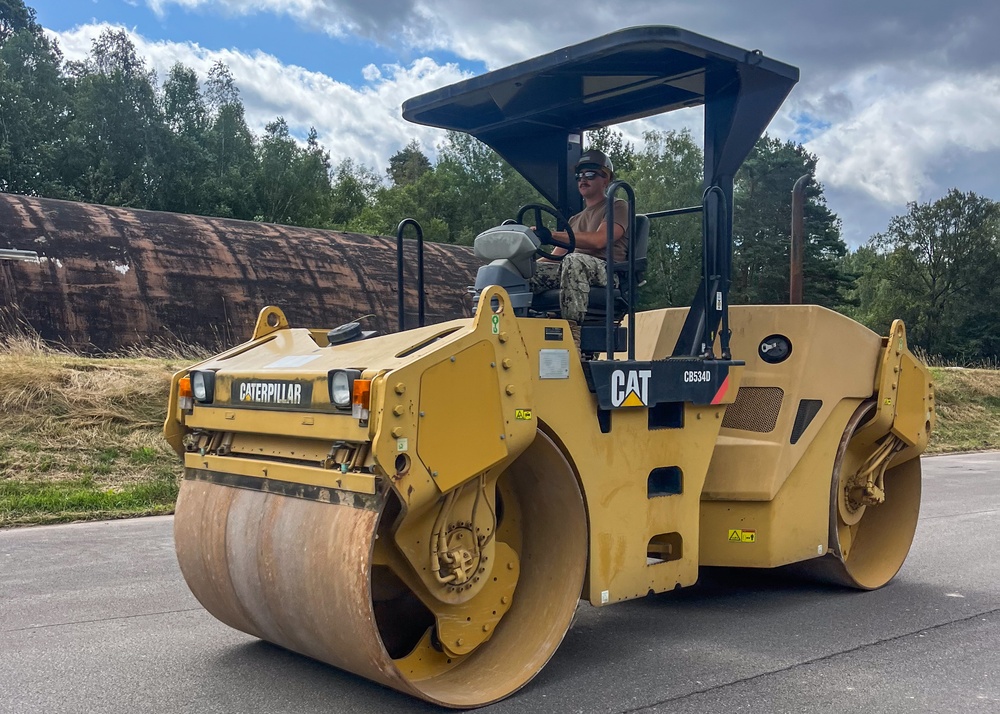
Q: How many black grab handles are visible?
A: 3